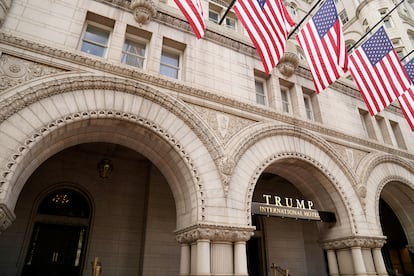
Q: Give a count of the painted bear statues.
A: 0